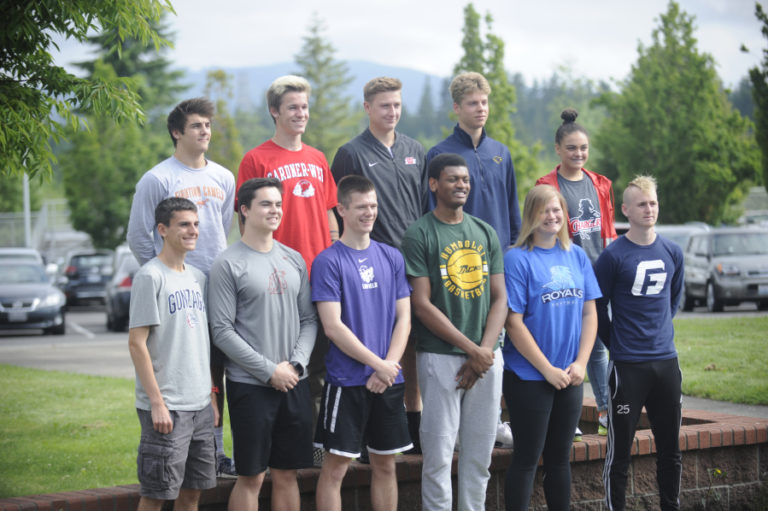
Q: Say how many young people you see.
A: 11